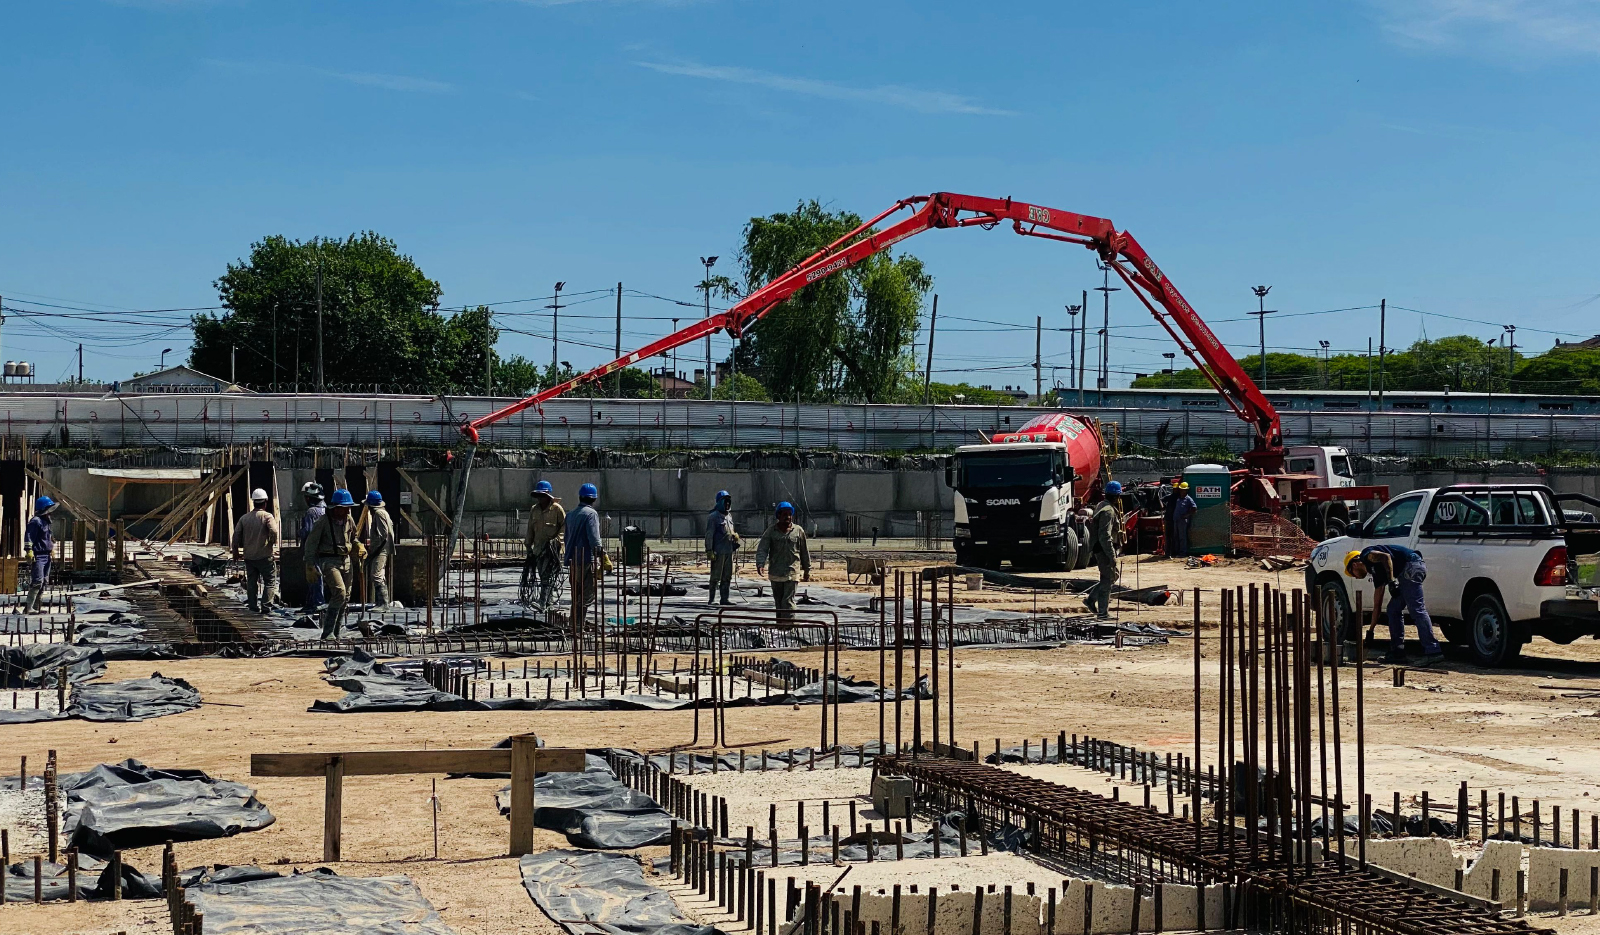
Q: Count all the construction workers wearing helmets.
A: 13